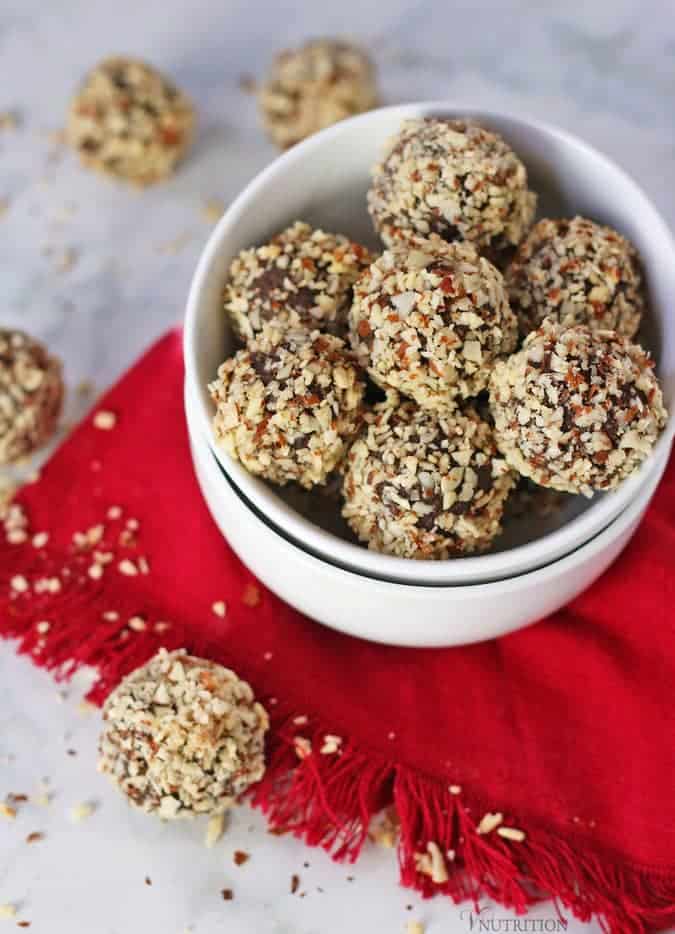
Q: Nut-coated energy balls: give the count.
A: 11